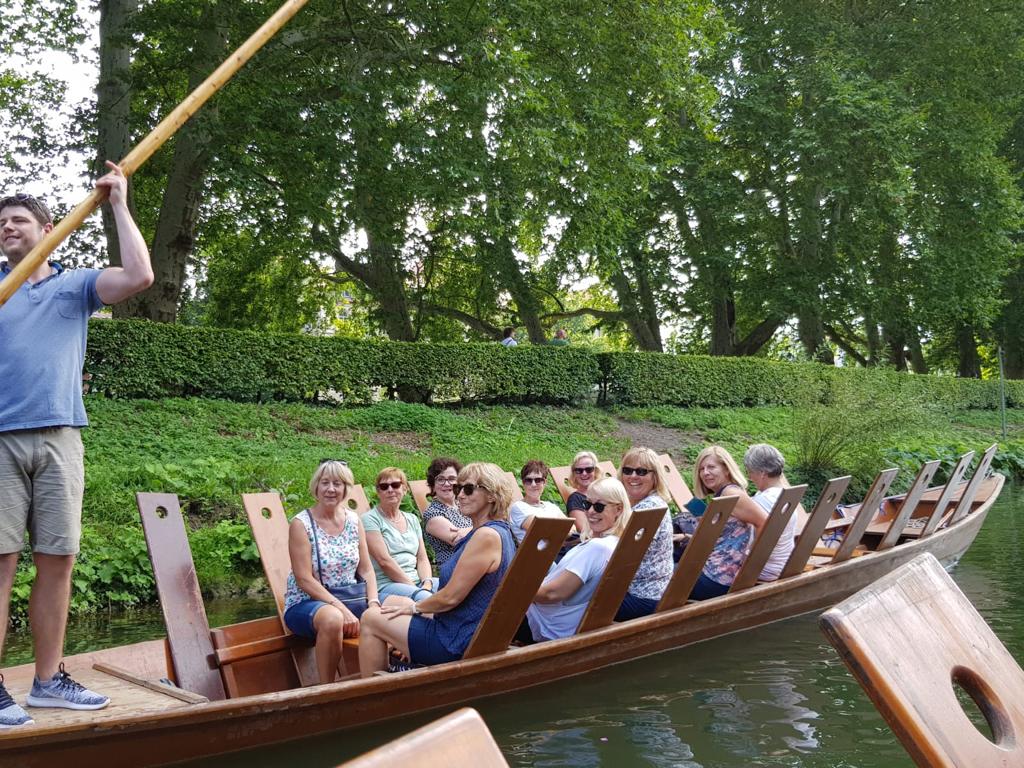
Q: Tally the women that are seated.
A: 10